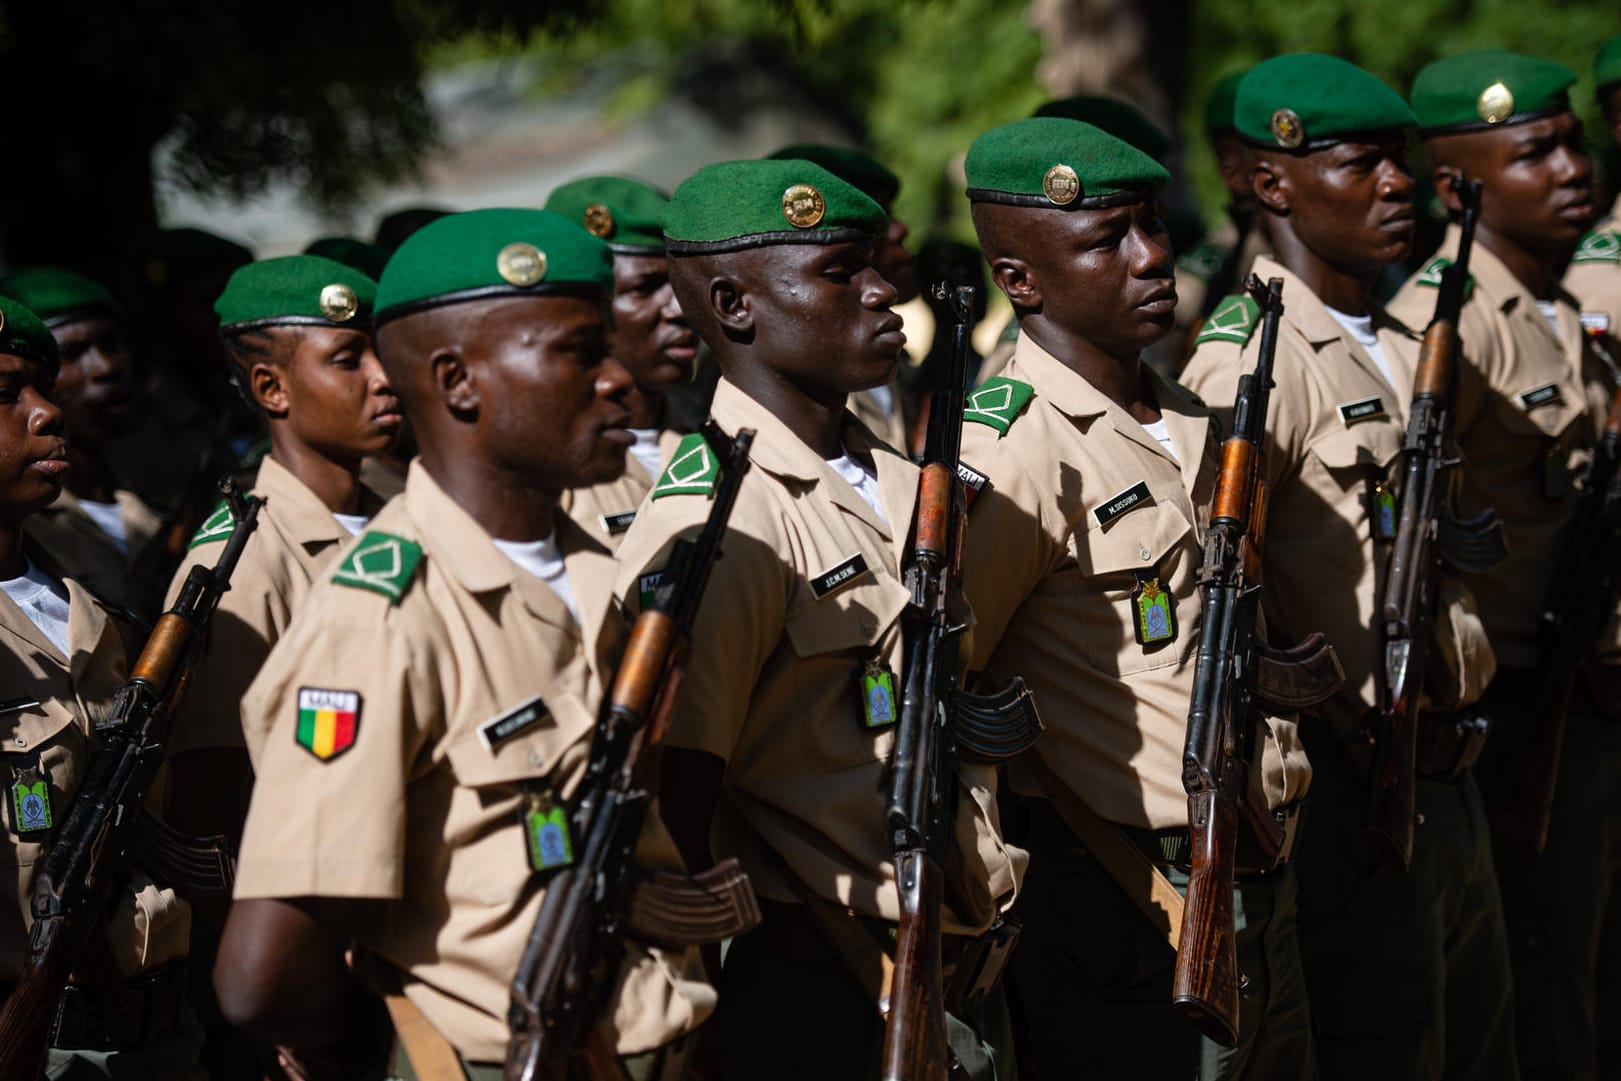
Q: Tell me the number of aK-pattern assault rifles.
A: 6